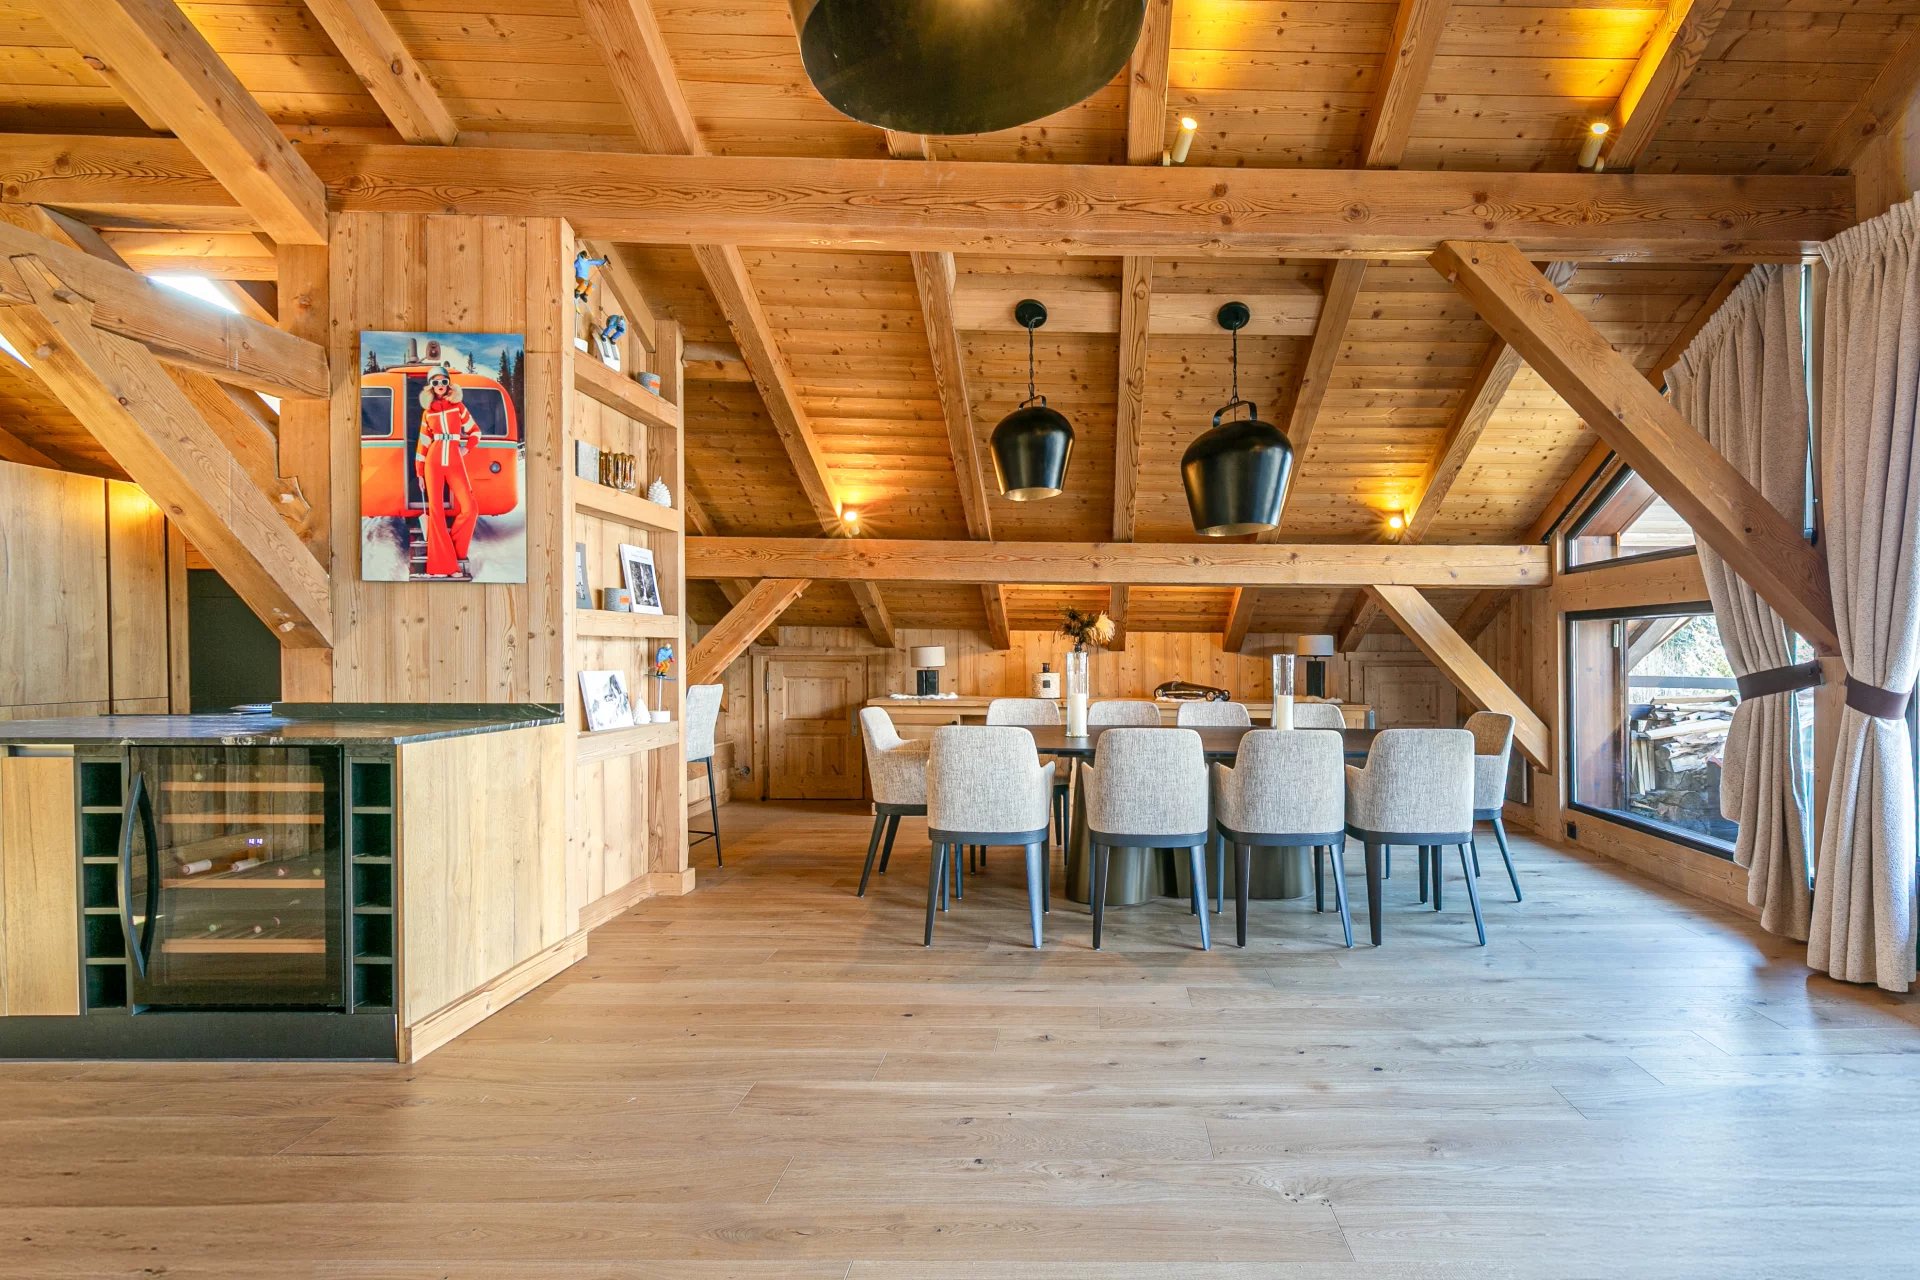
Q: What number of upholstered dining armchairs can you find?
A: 10